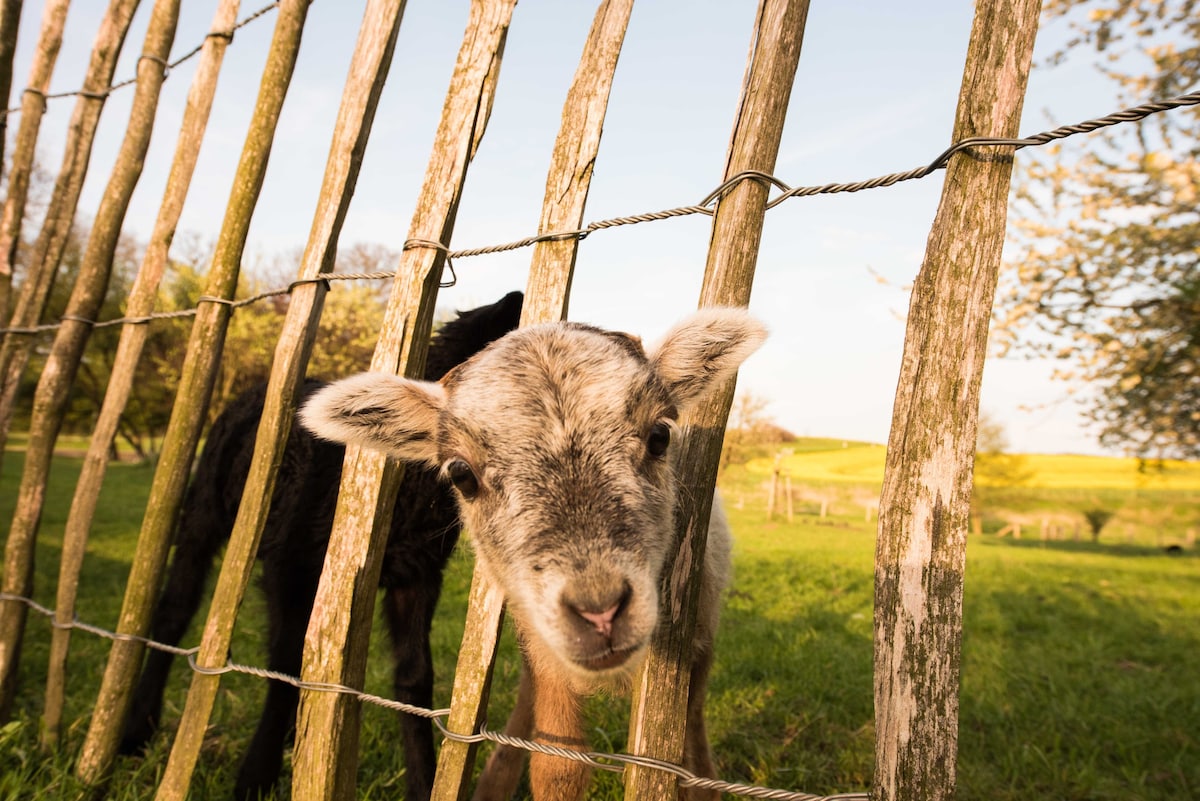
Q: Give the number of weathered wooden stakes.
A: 11